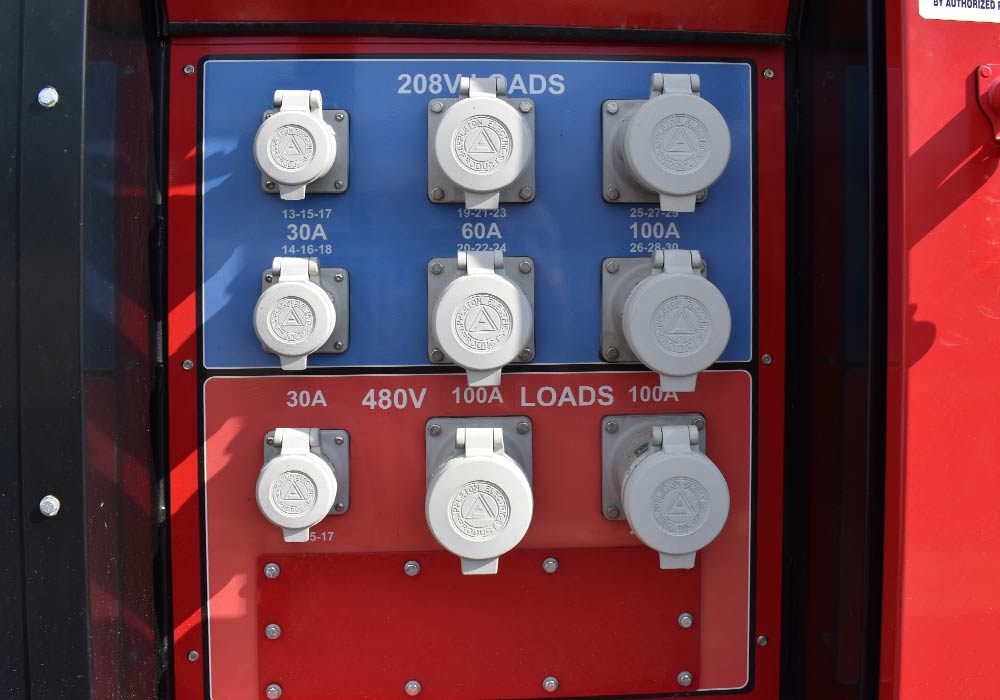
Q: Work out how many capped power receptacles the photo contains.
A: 9